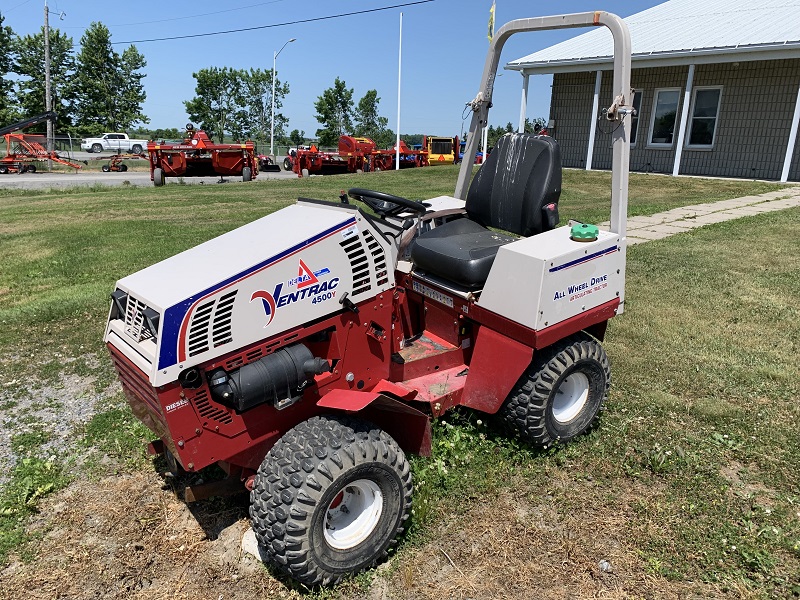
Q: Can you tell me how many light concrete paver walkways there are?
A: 1